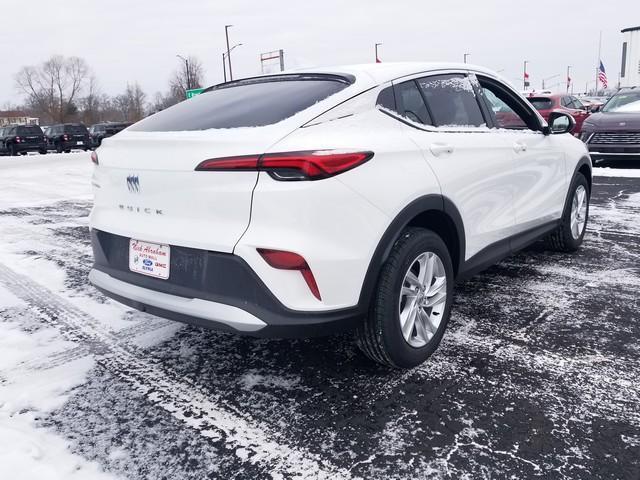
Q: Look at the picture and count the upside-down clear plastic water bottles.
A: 0